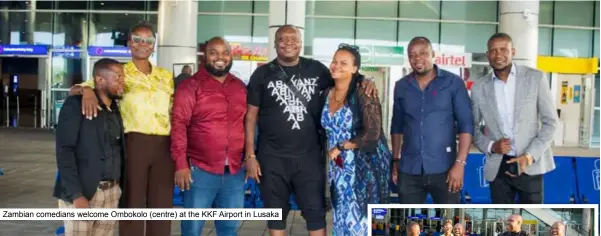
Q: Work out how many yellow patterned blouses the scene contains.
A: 1